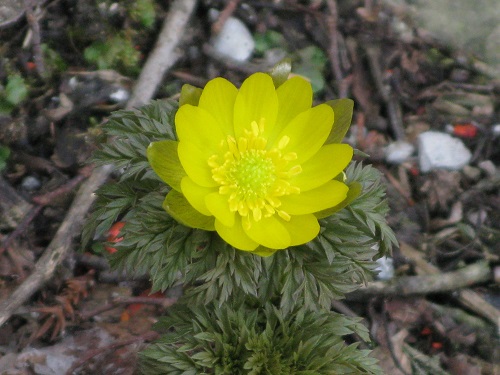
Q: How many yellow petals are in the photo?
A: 13